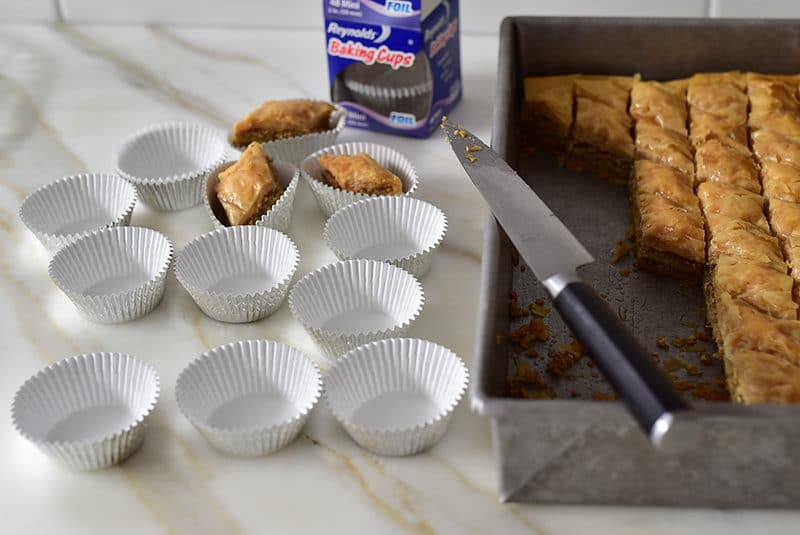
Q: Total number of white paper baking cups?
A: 12